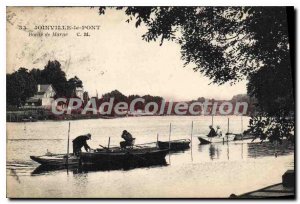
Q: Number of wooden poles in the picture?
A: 8